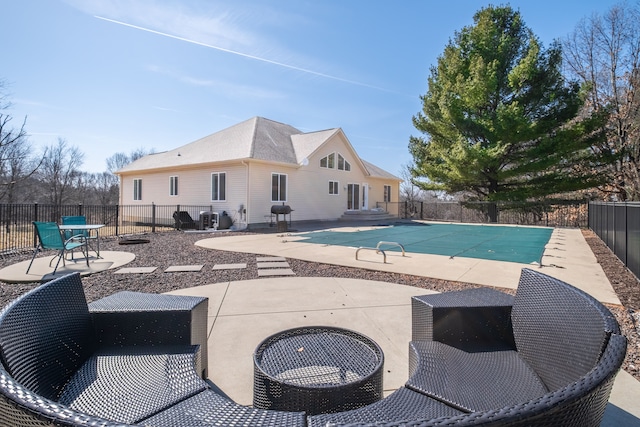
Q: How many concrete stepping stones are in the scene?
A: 6